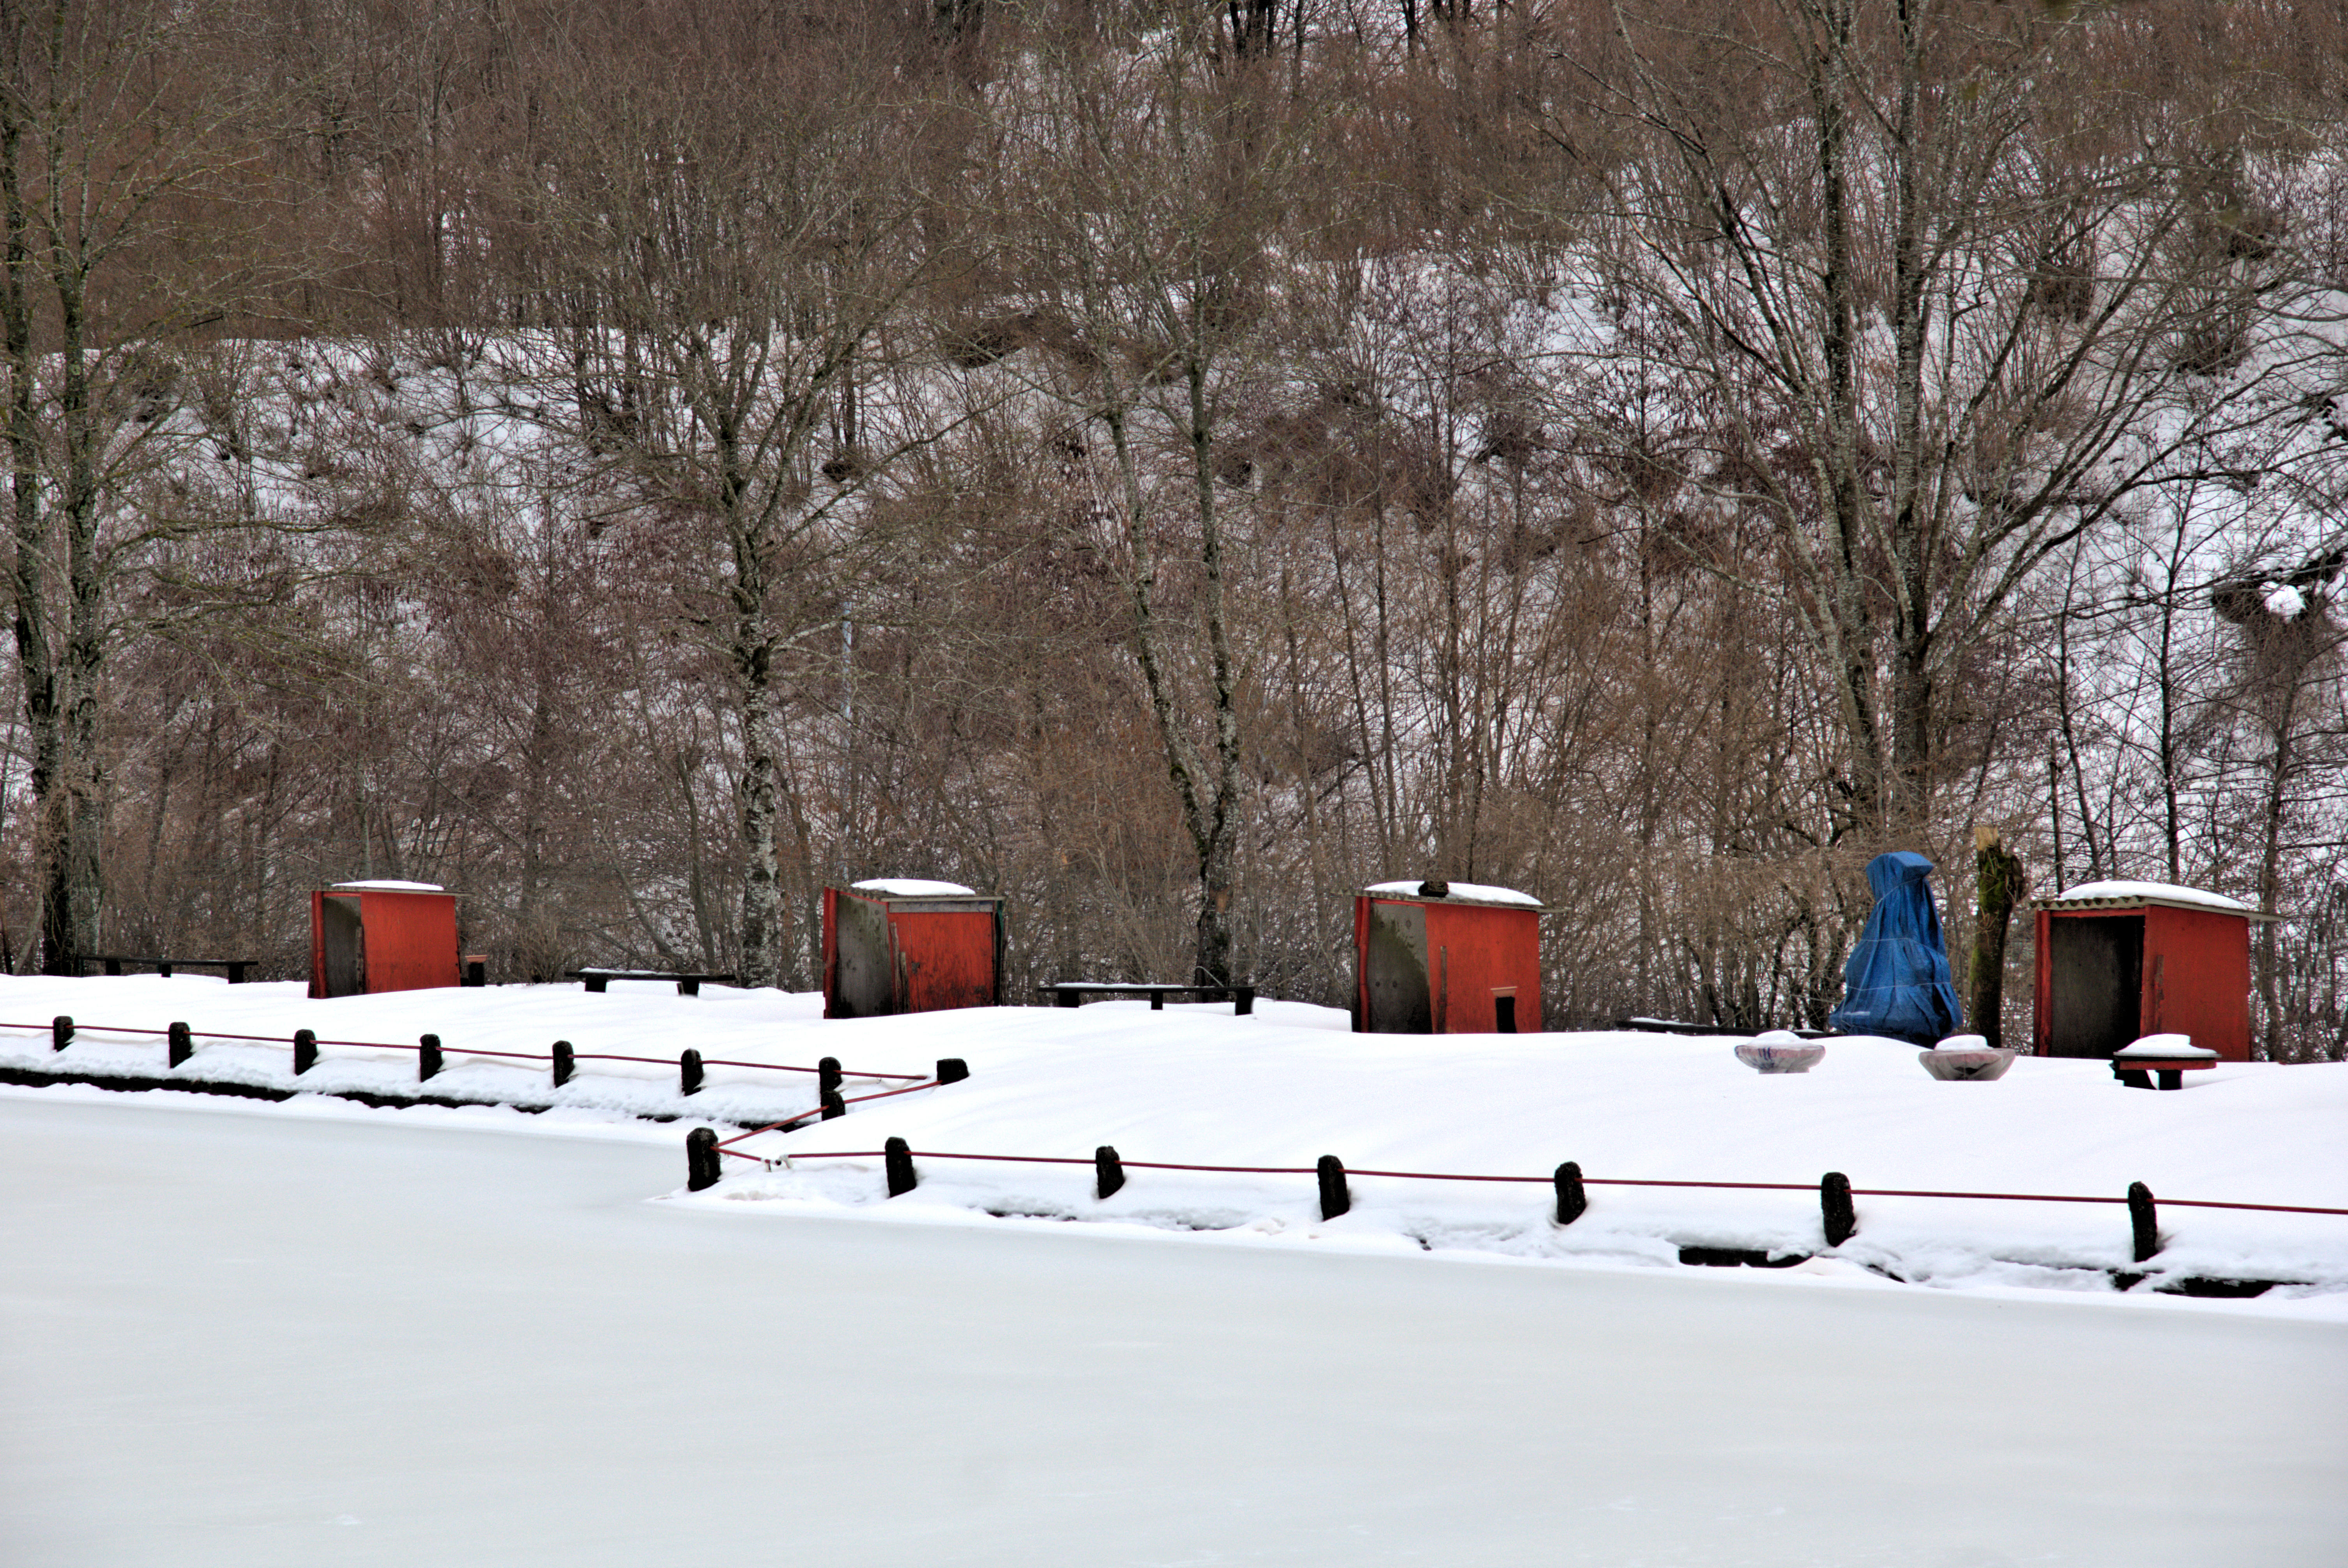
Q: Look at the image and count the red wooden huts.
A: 4